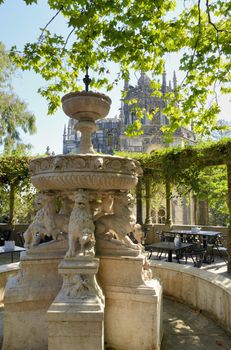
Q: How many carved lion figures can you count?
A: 3